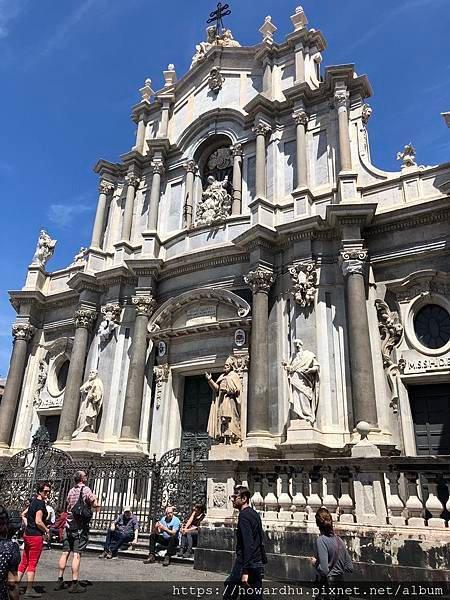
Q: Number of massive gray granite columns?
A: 5